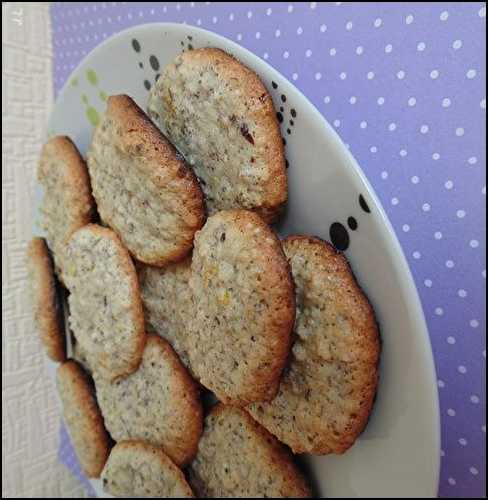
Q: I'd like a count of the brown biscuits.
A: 12